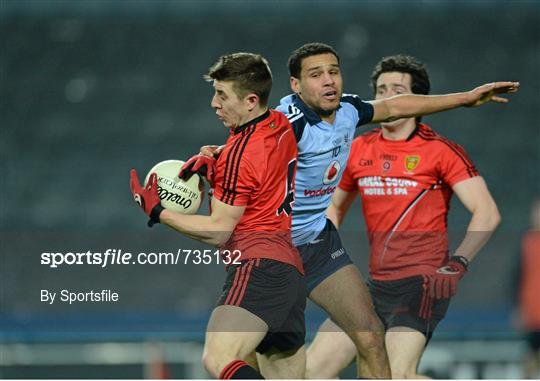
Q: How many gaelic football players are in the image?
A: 3